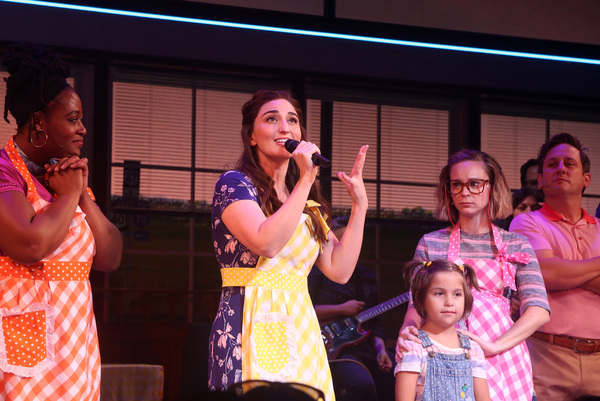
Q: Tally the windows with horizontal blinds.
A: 4